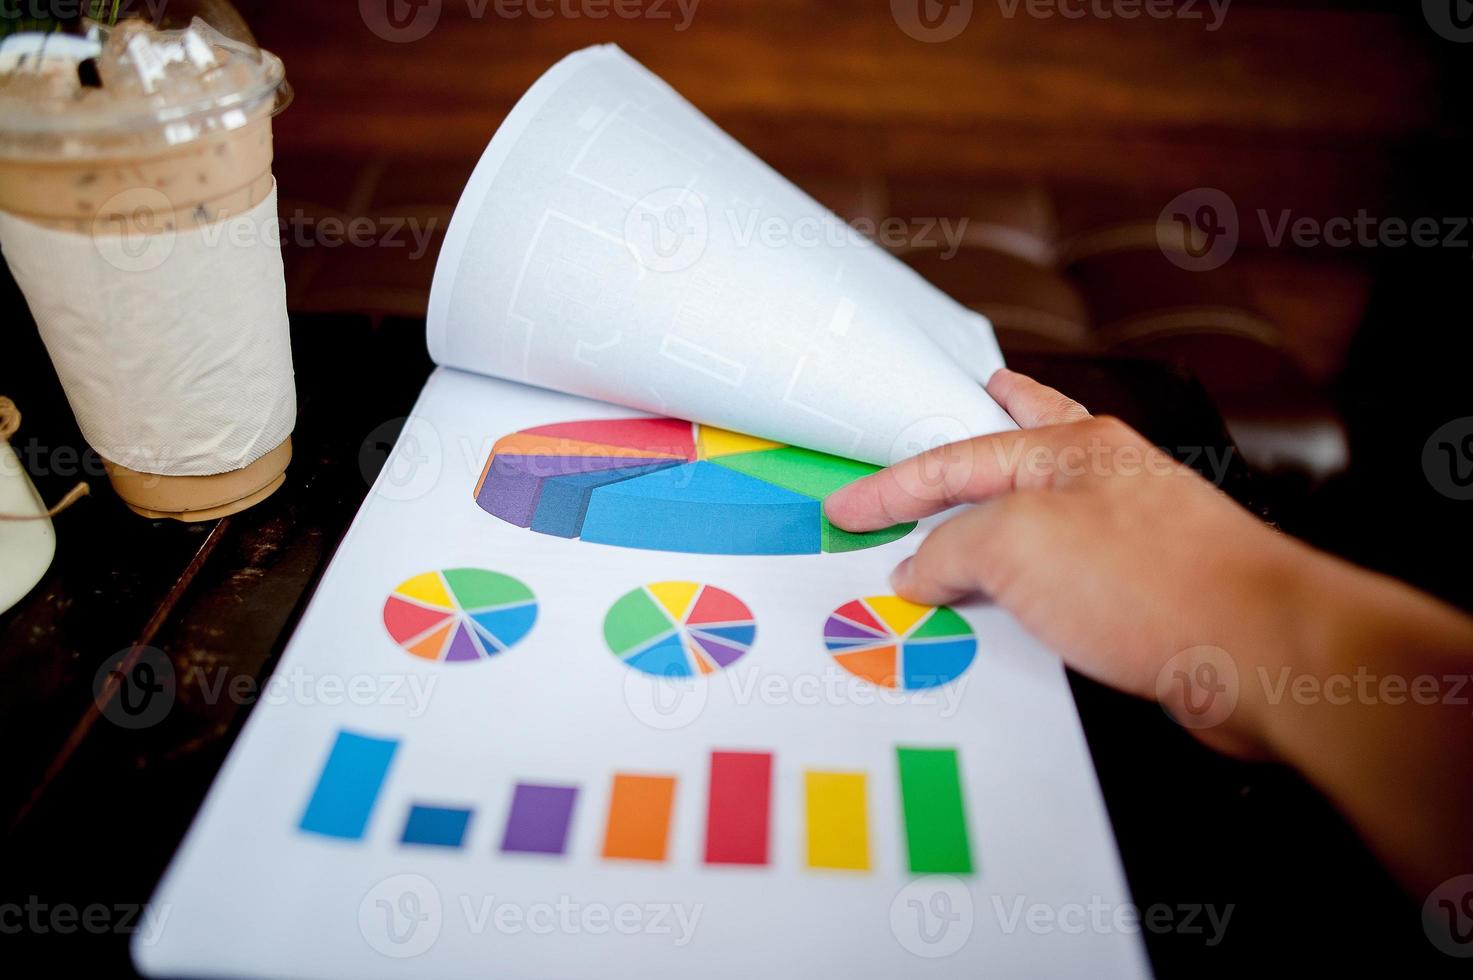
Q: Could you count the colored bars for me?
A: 7